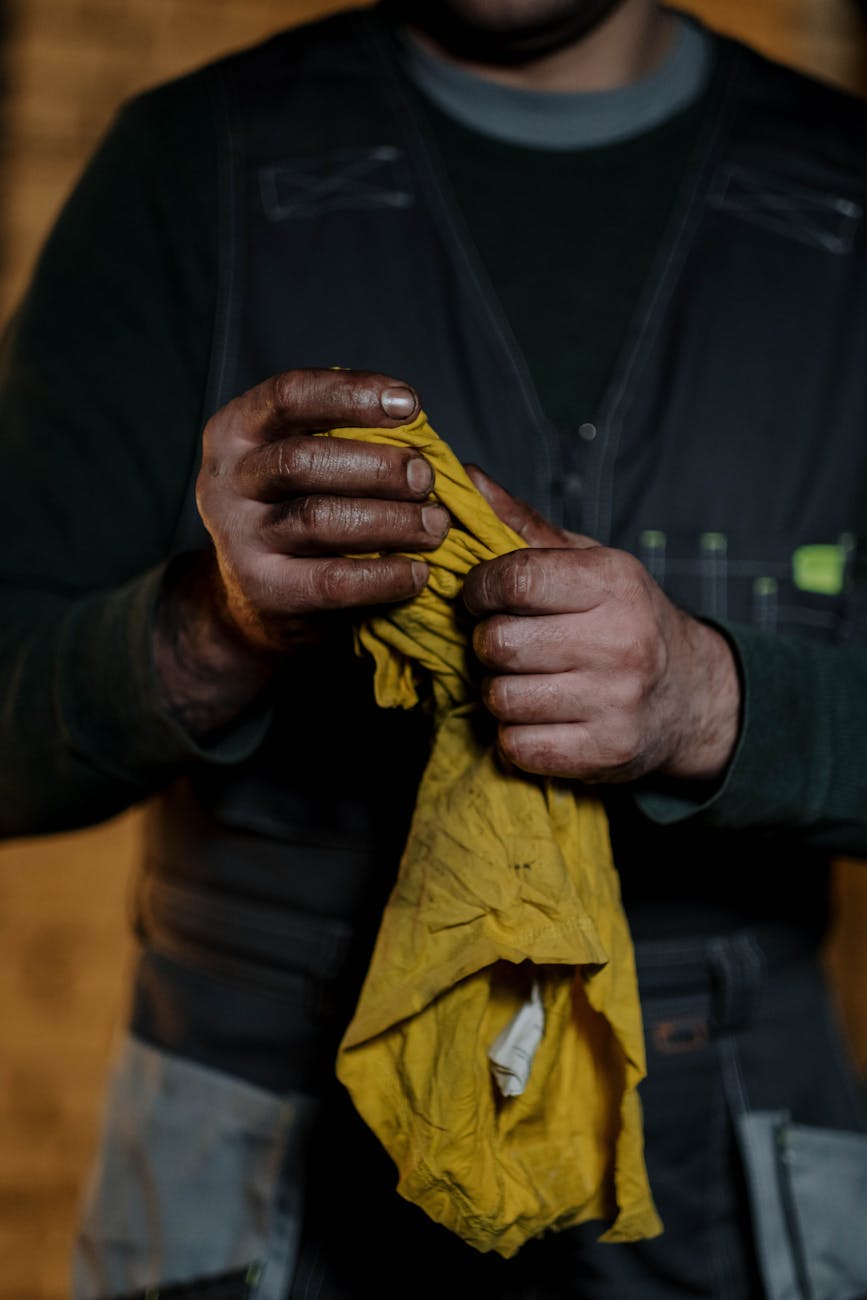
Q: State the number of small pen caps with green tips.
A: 3